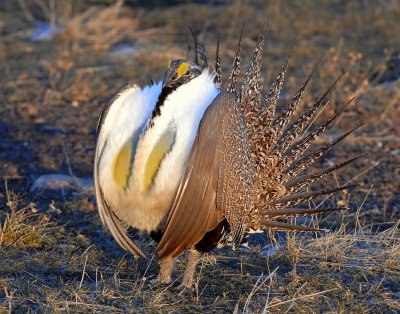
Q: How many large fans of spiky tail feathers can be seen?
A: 1